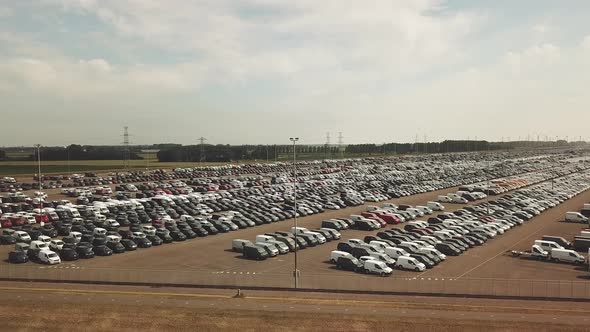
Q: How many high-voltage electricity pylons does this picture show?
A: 4